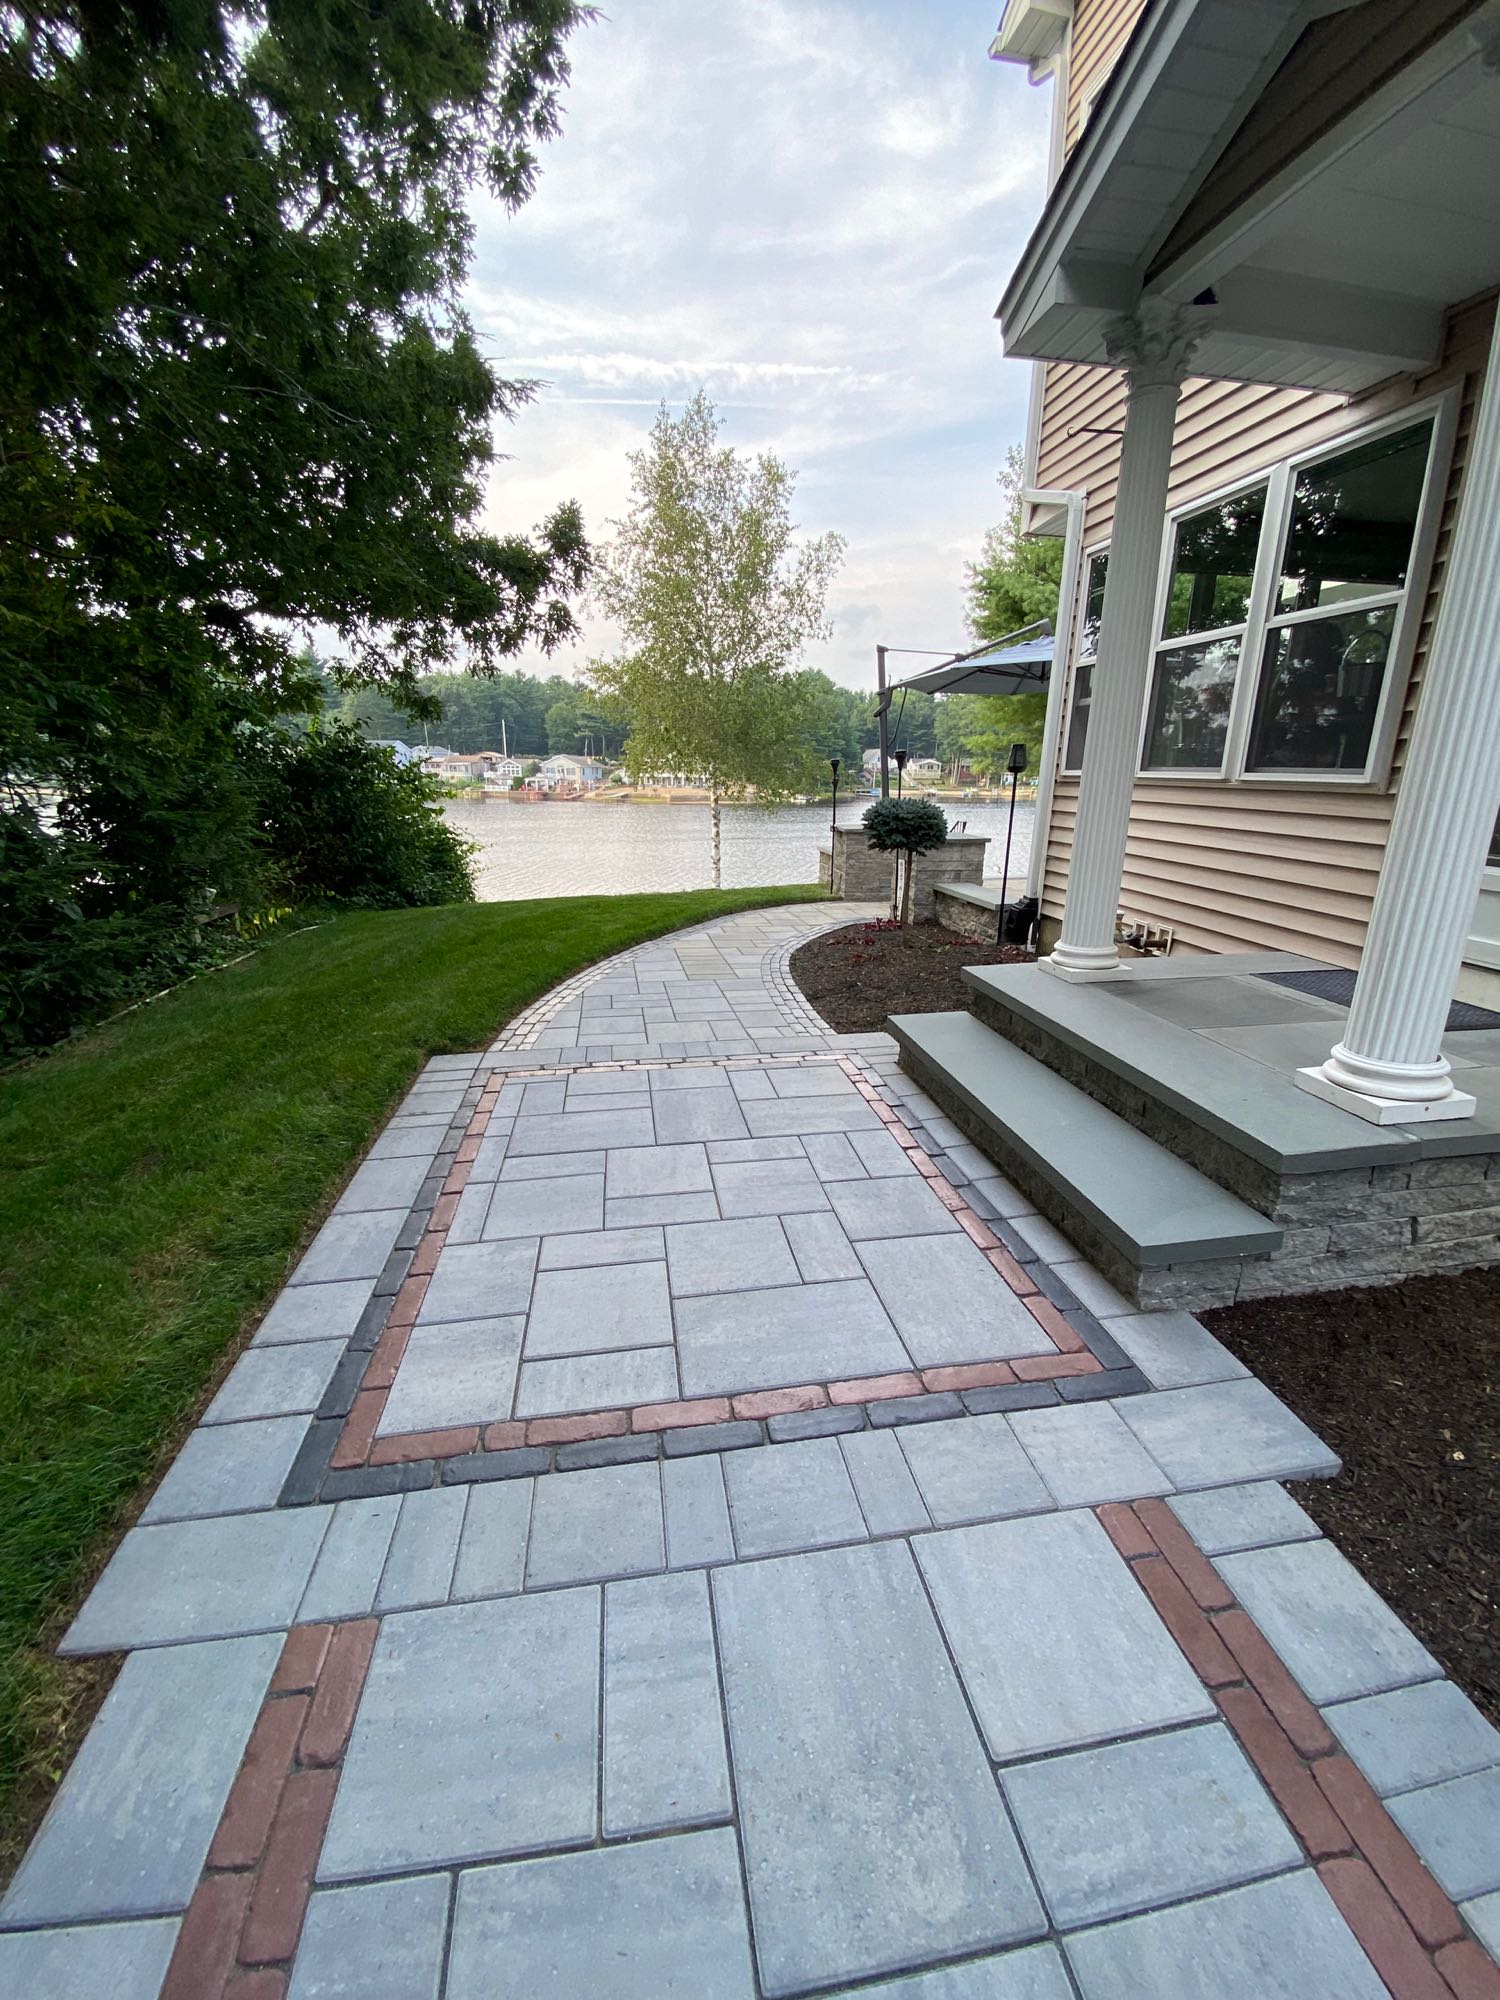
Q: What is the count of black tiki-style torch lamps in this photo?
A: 3